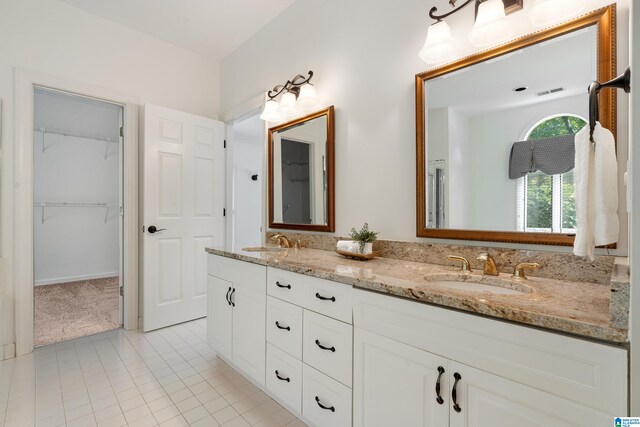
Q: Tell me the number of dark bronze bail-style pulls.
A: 10